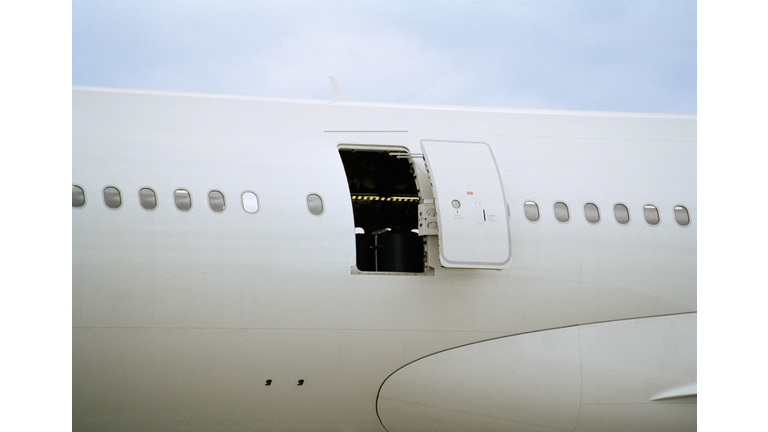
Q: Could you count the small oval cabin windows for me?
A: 13